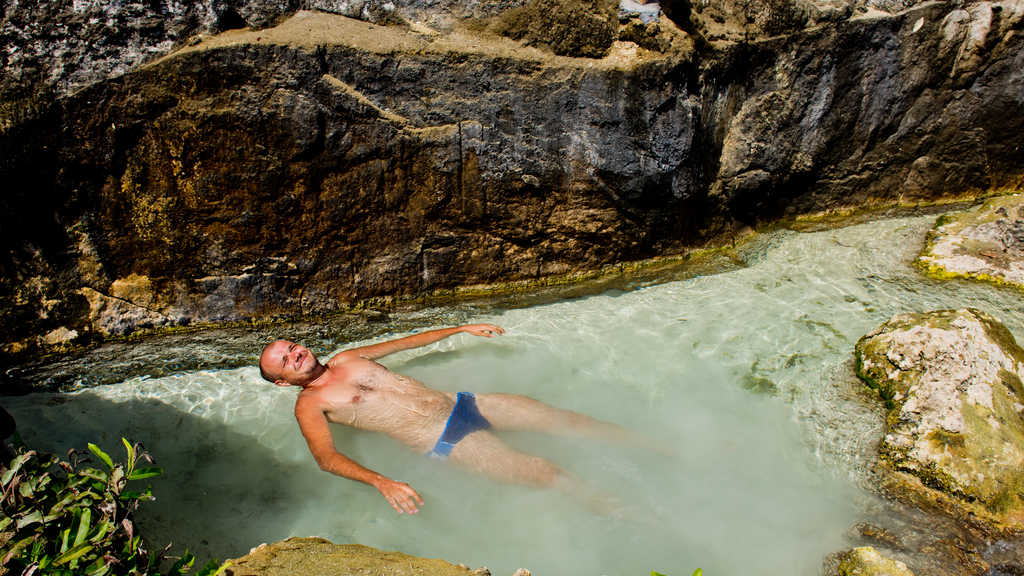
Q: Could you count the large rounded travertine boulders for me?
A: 2